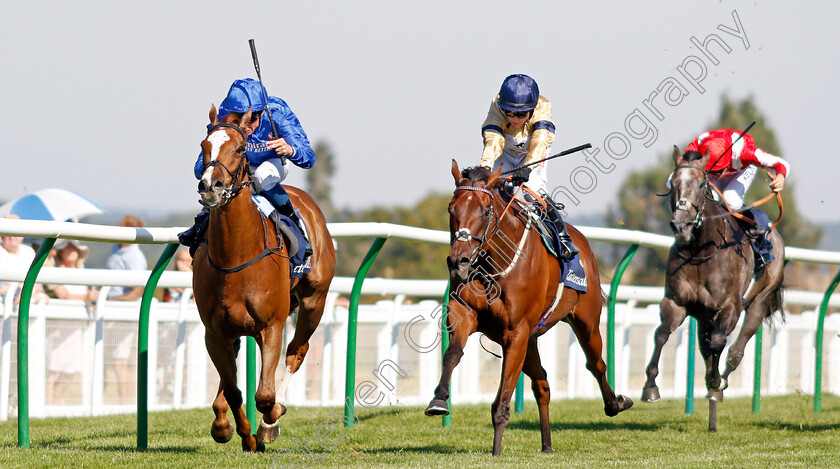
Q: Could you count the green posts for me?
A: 10